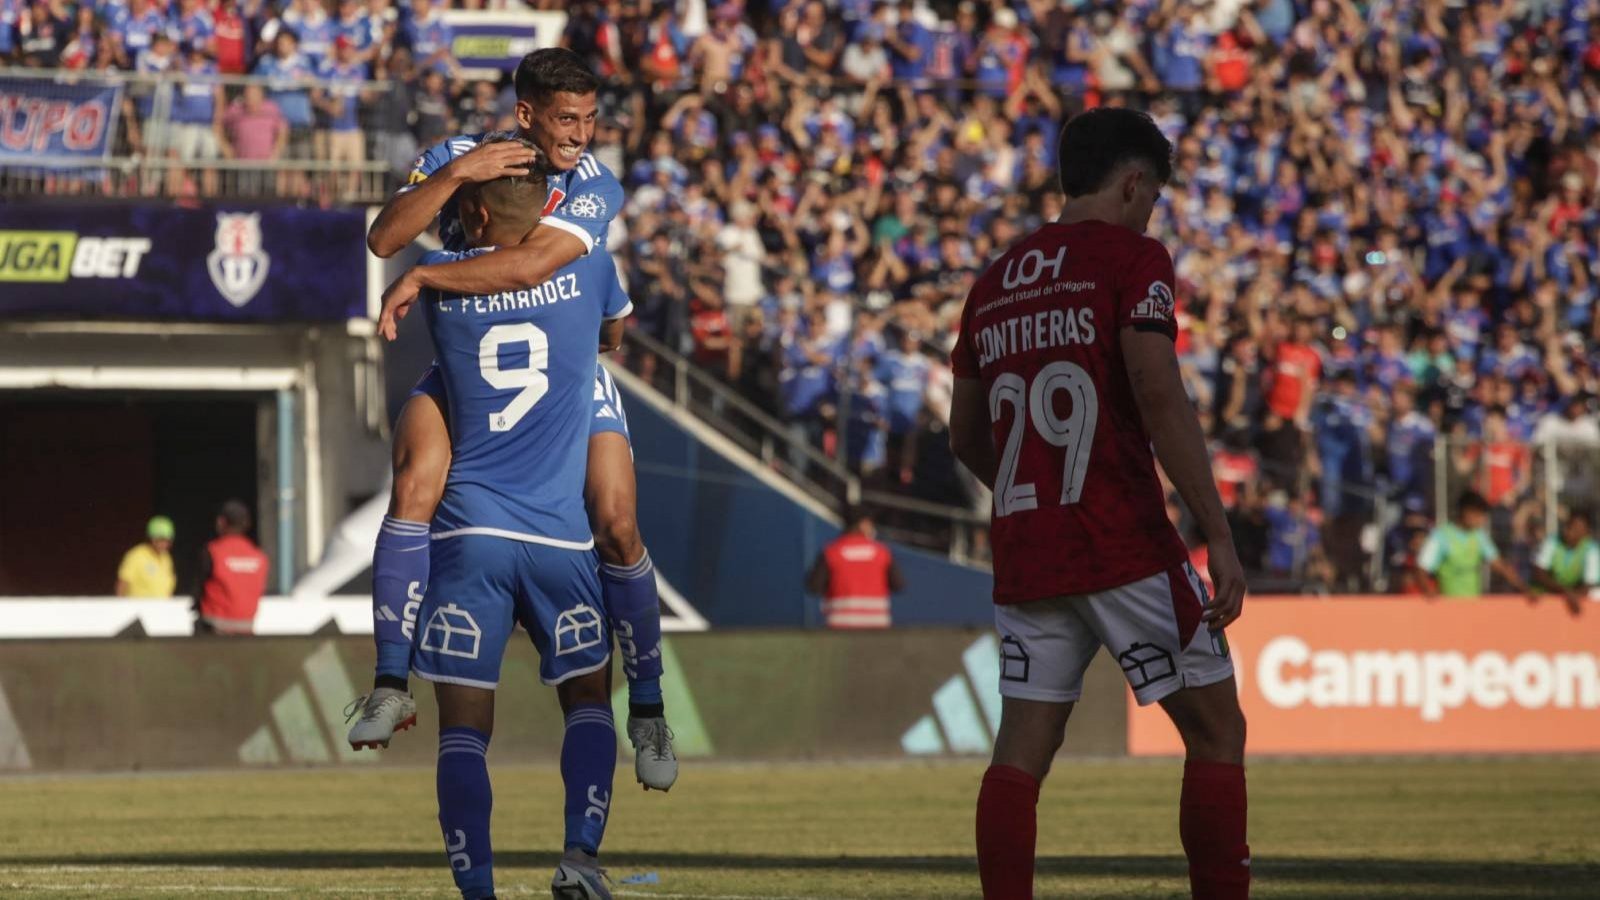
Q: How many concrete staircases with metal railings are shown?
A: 1